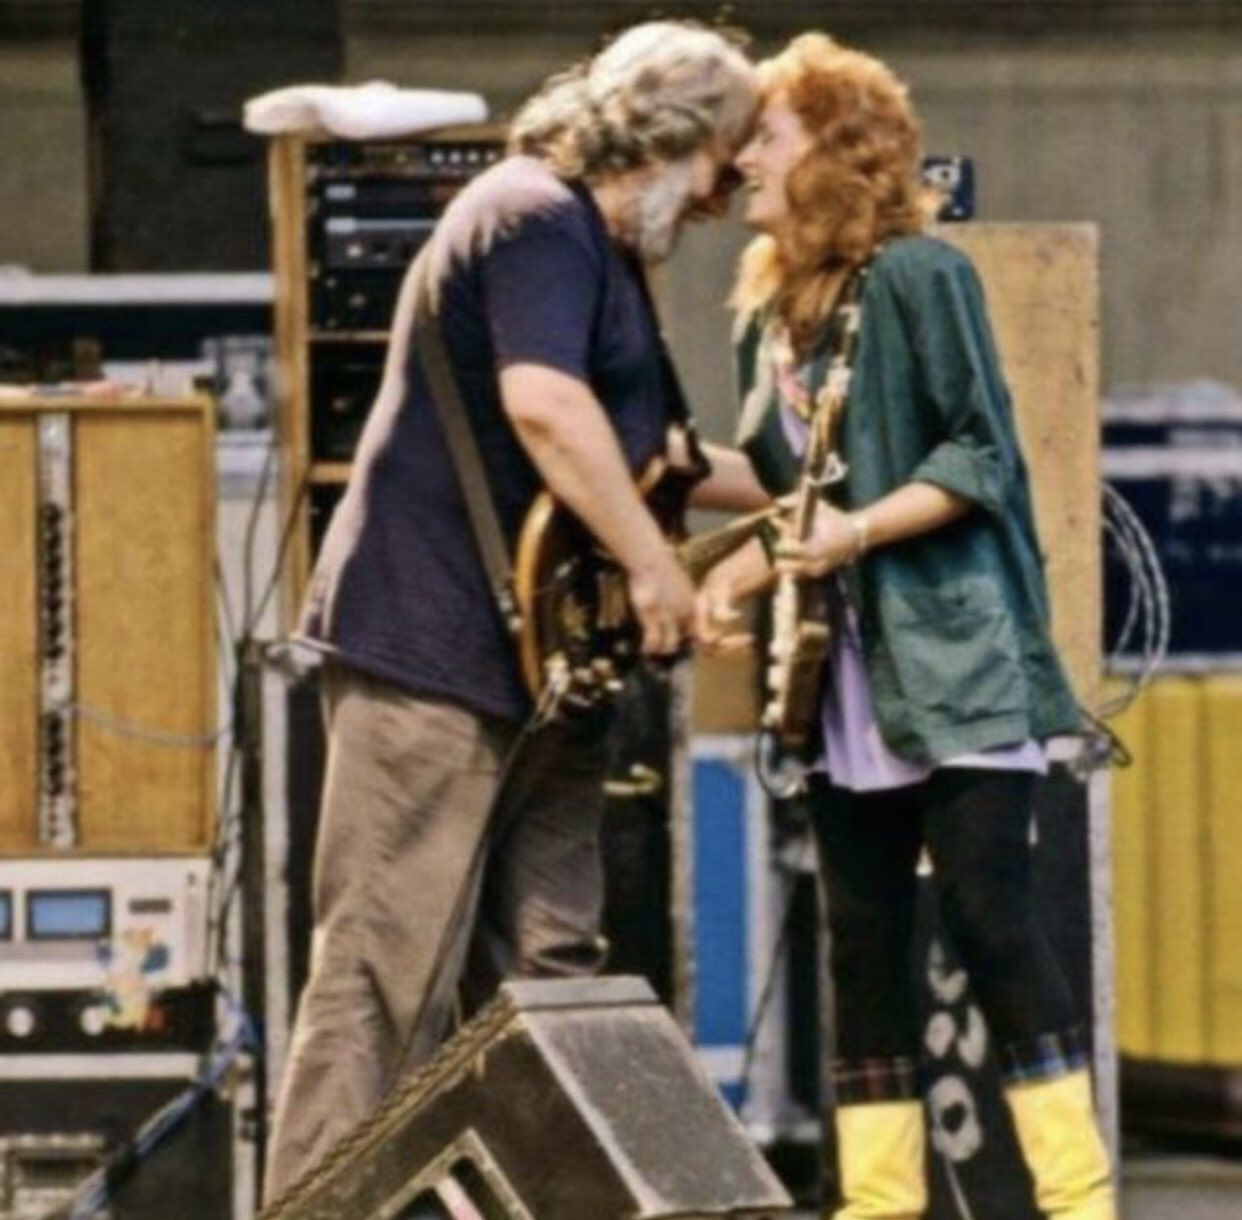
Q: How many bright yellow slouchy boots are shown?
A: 2